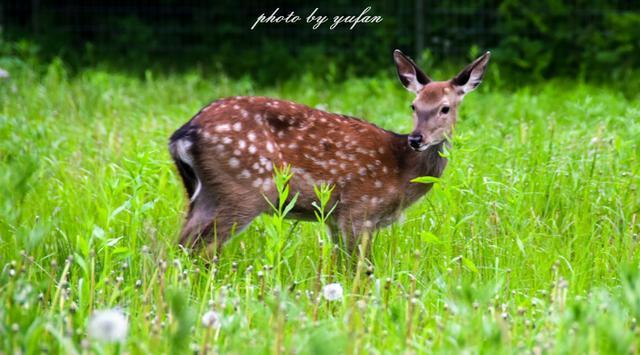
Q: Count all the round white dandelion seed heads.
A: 3